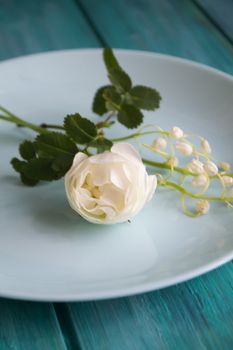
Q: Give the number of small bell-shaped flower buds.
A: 11